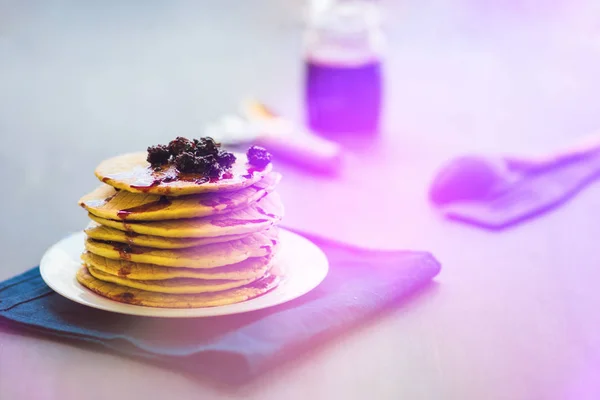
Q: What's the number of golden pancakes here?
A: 8